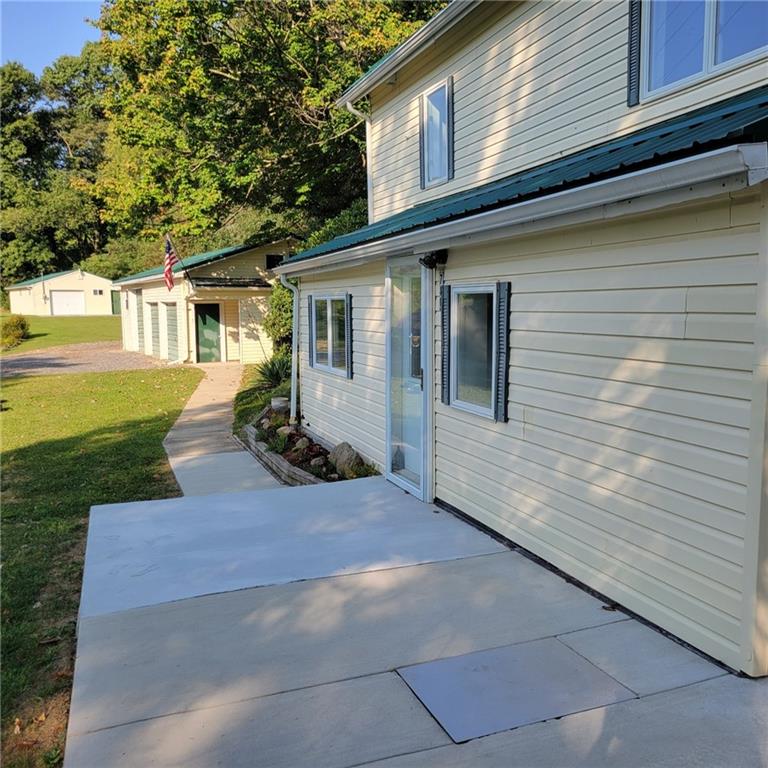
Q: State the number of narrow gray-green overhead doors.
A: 3